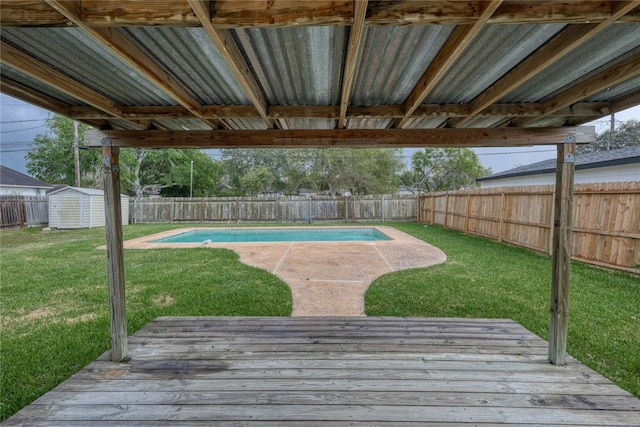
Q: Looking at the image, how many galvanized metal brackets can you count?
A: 4